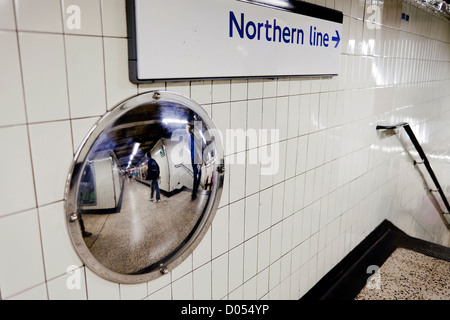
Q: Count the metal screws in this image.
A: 4